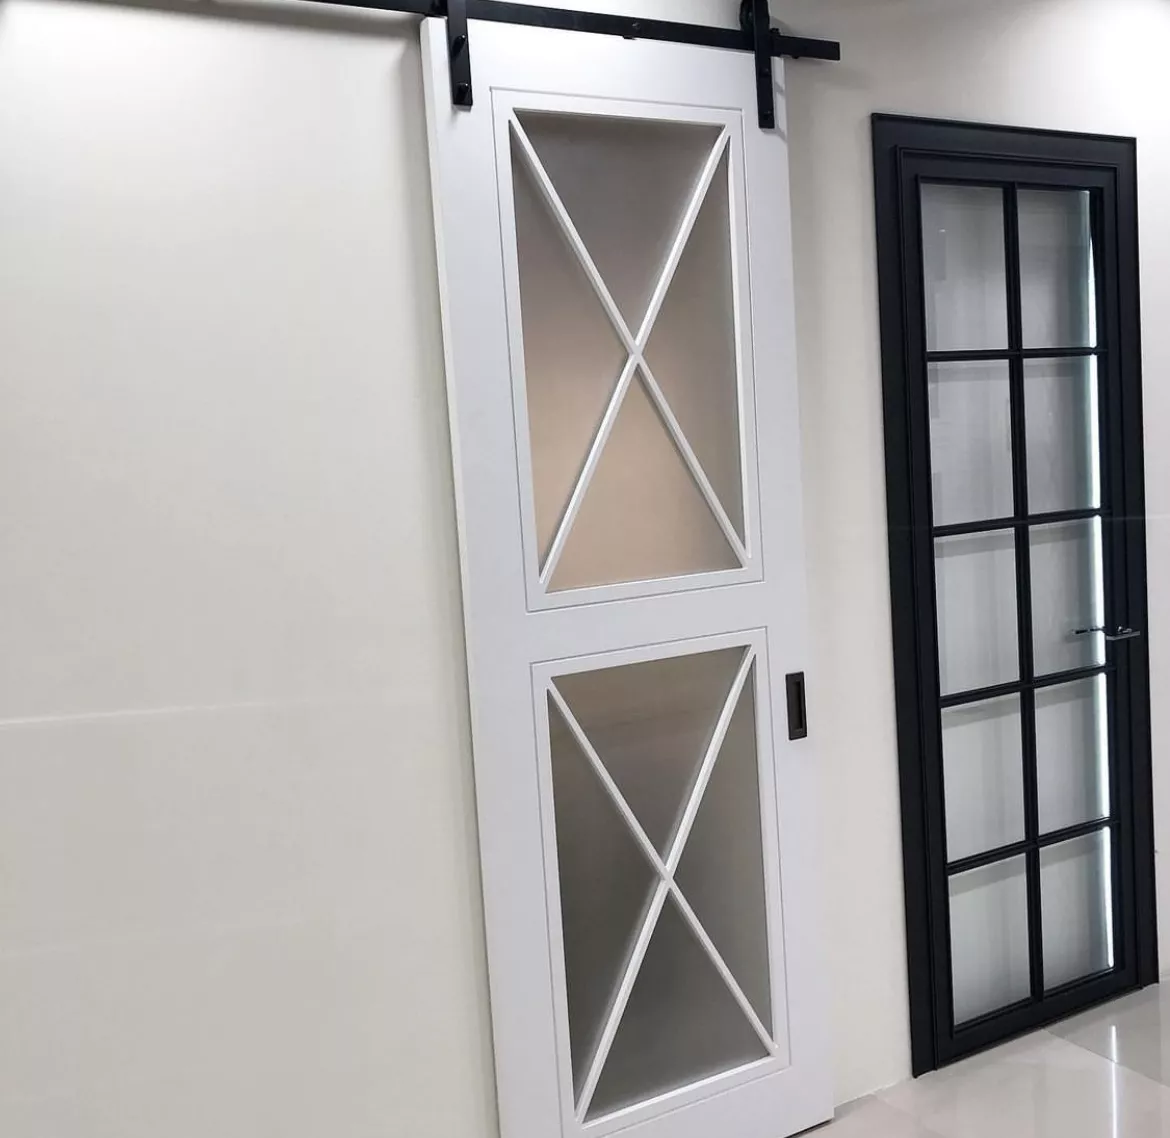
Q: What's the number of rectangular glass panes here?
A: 10